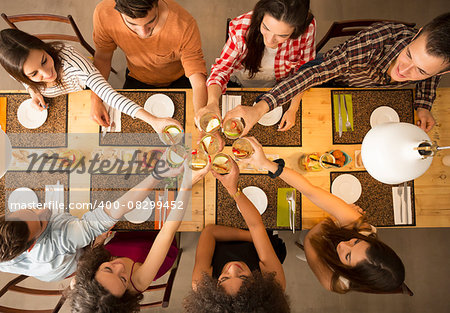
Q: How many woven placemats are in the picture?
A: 8